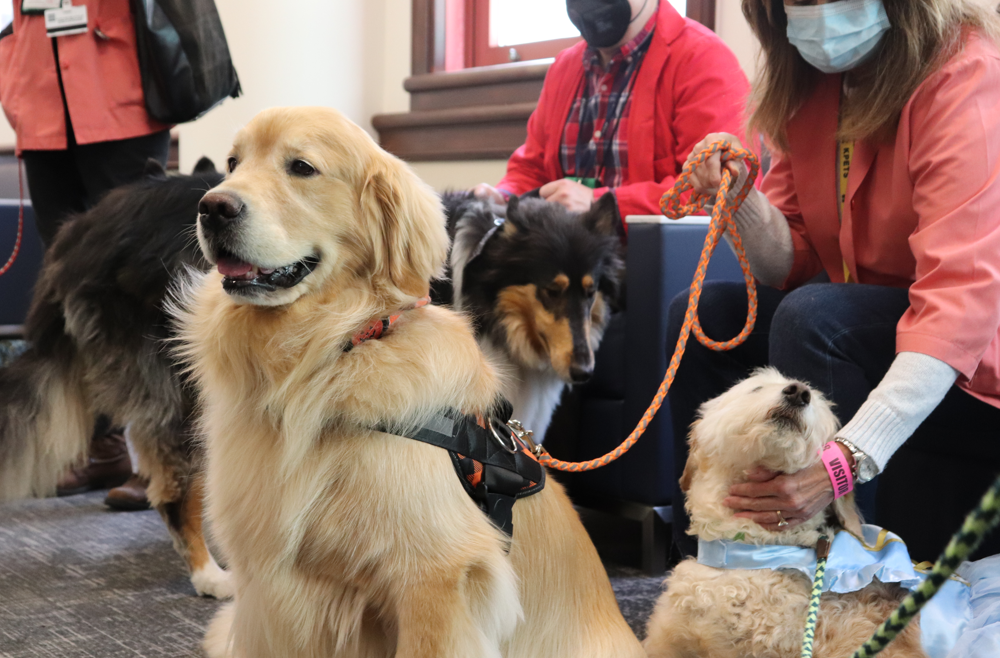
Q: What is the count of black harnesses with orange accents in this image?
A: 1